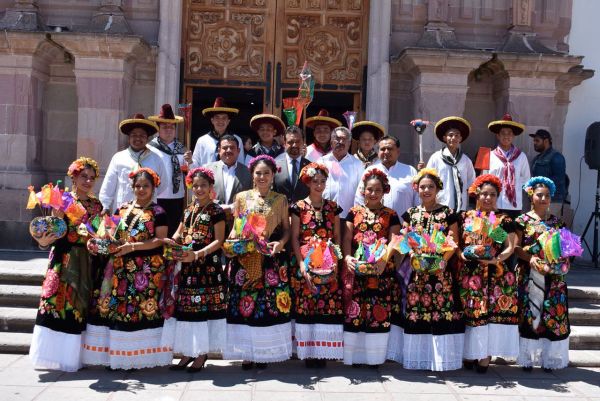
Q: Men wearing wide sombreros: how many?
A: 8